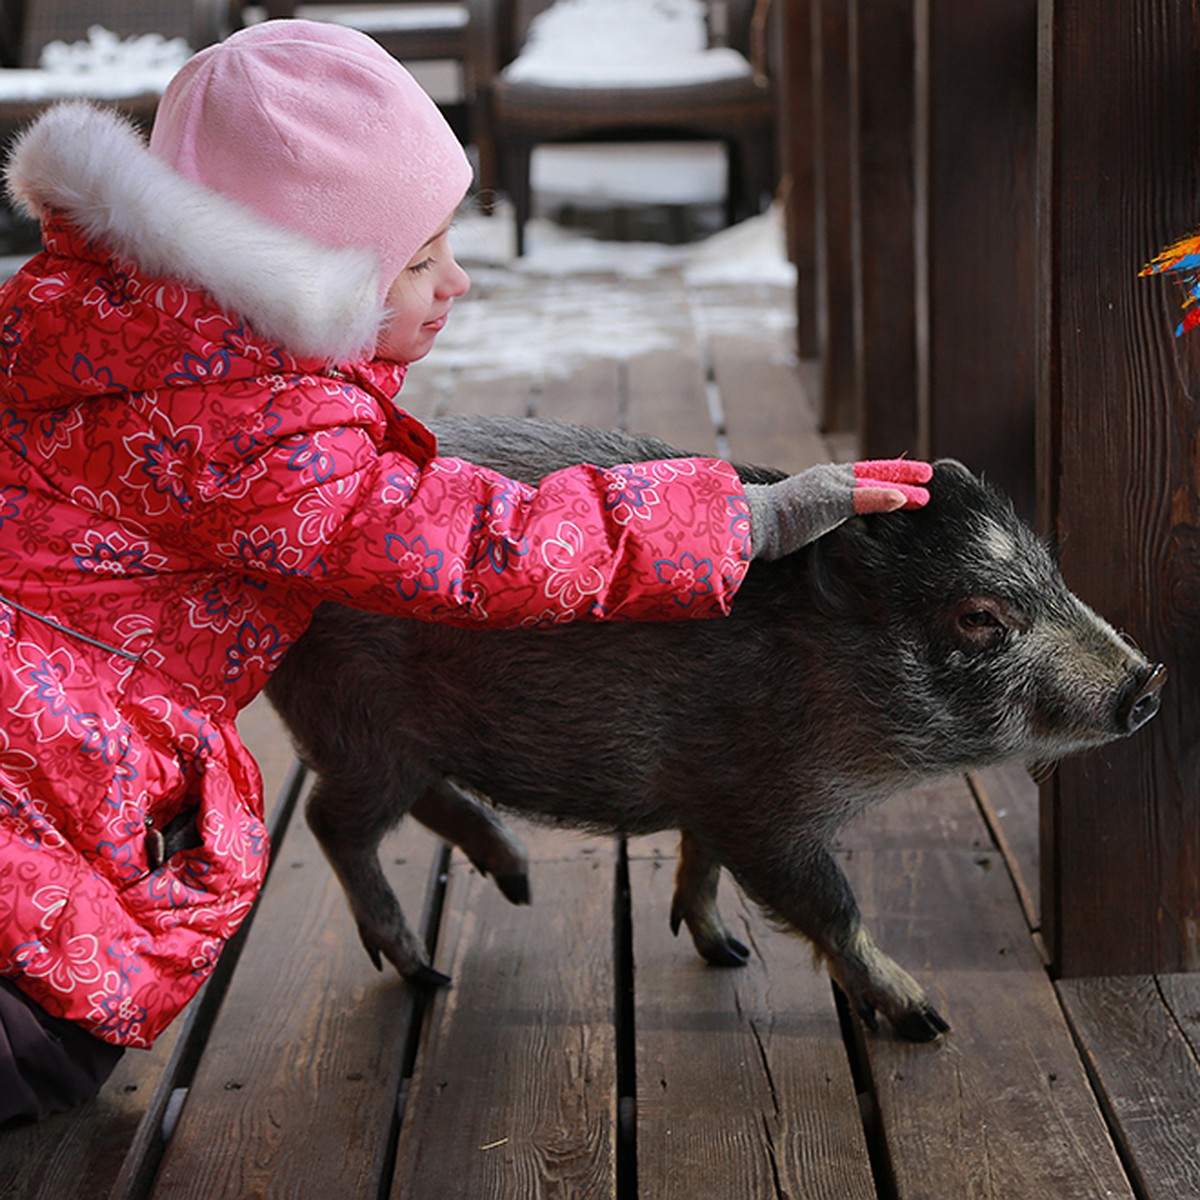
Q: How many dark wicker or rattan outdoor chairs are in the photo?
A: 2